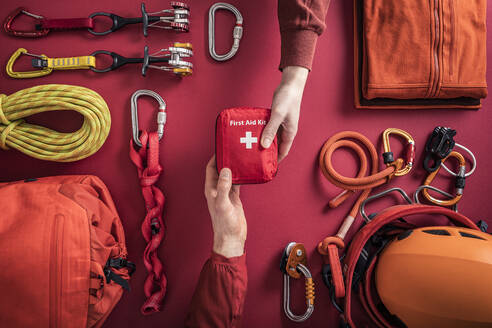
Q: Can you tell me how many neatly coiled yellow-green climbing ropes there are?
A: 1